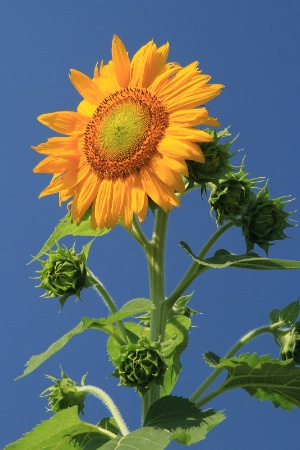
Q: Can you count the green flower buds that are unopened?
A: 7